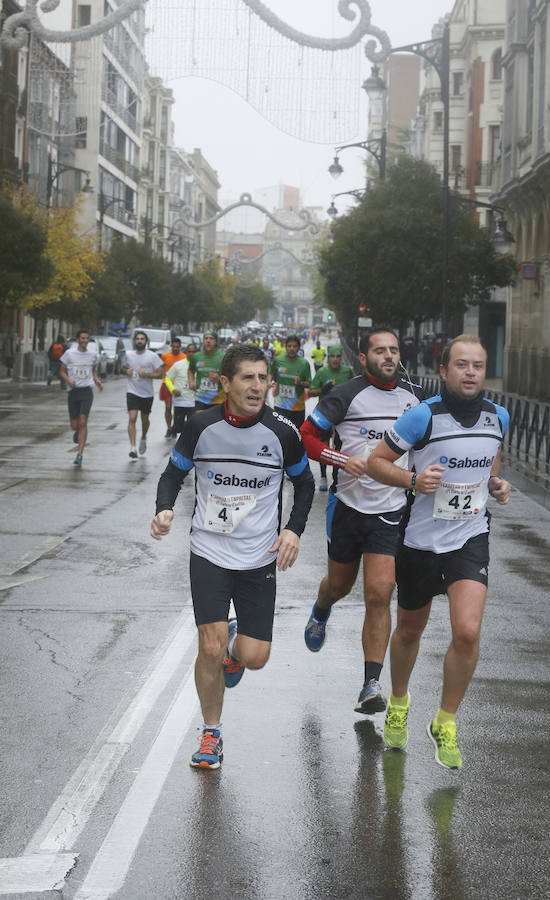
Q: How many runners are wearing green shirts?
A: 3